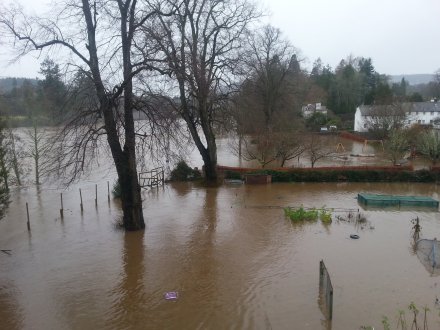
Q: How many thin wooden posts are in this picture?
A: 5